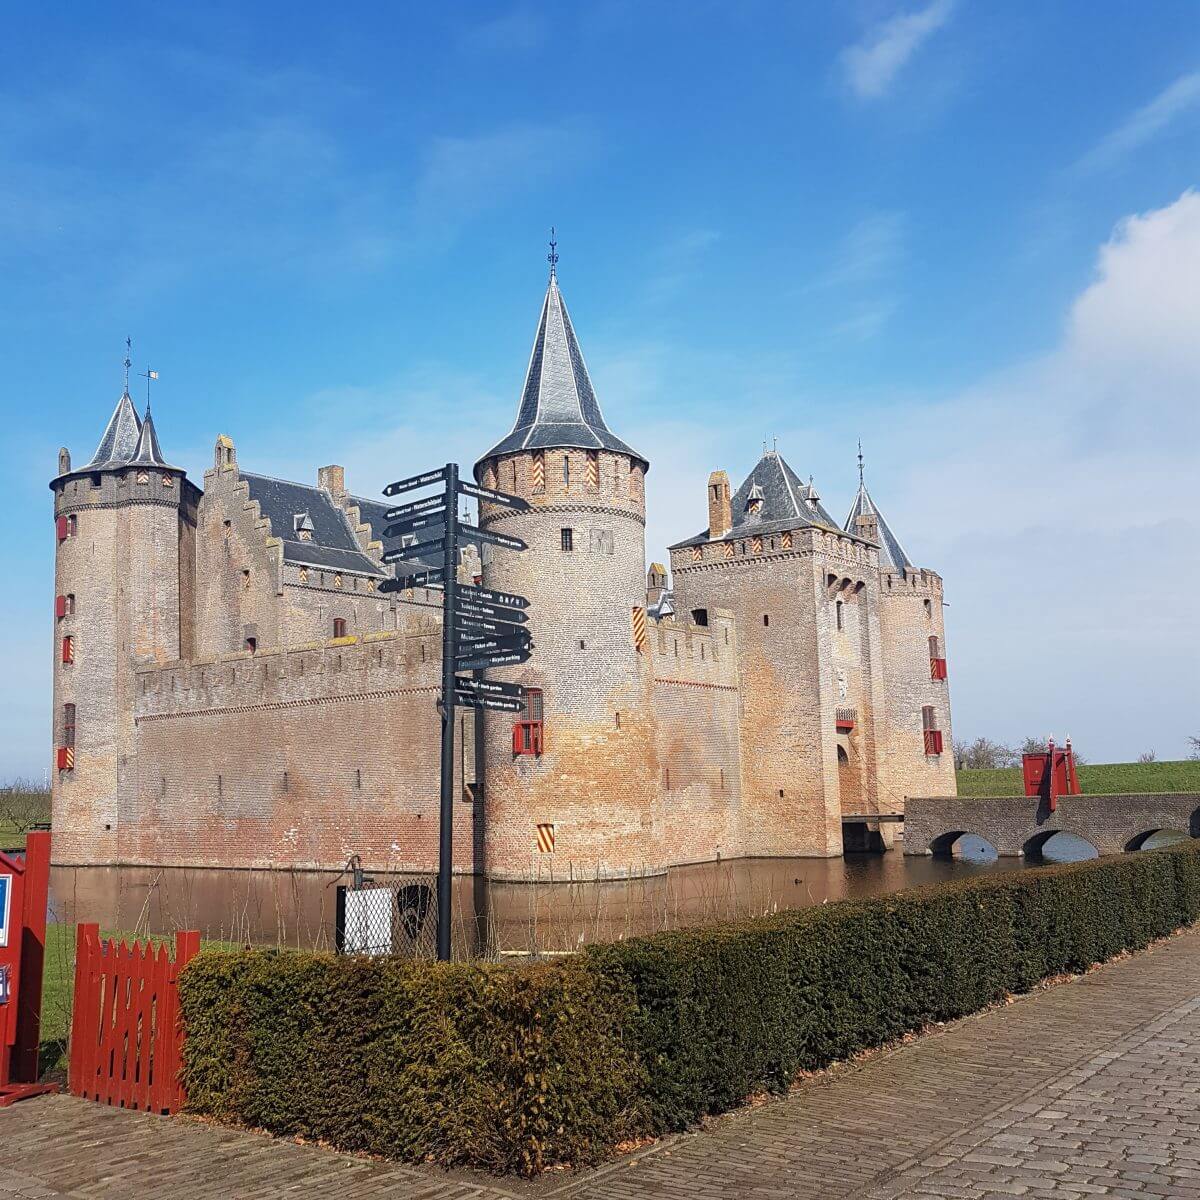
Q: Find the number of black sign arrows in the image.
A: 15